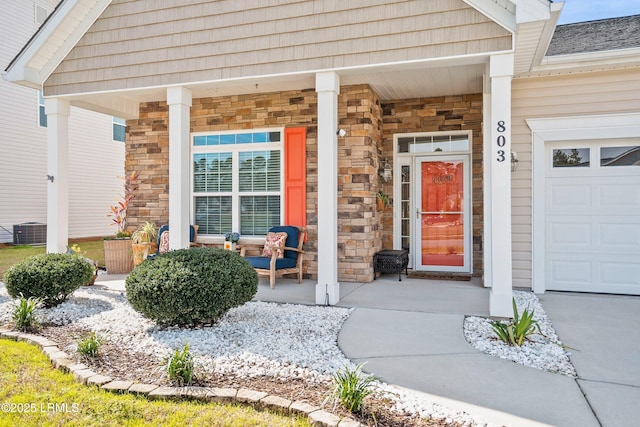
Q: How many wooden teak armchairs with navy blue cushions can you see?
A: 2